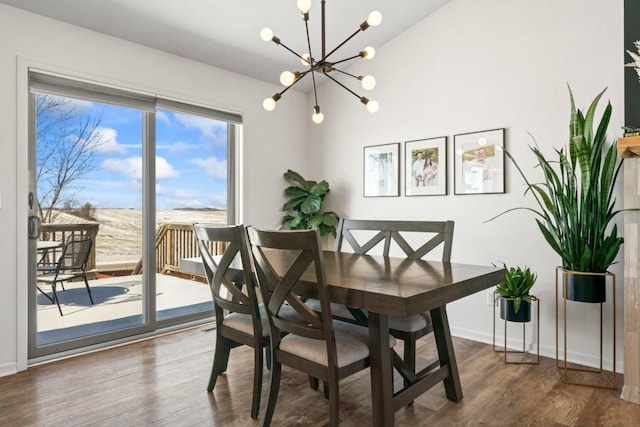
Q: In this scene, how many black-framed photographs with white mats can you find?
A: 3